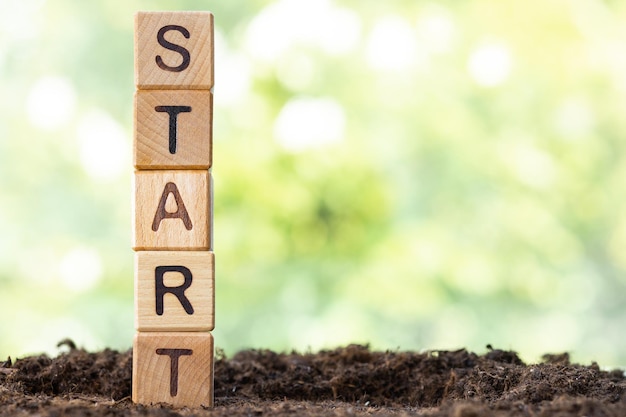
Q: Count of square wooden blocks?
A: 5